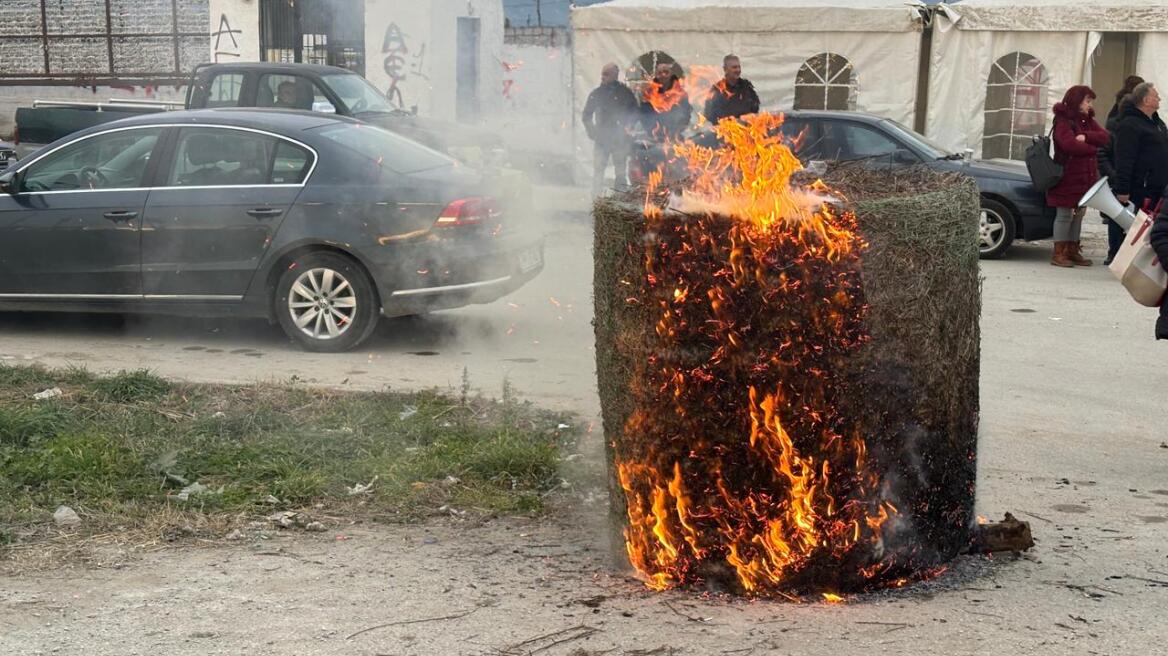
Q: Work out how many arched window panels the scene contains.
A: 3